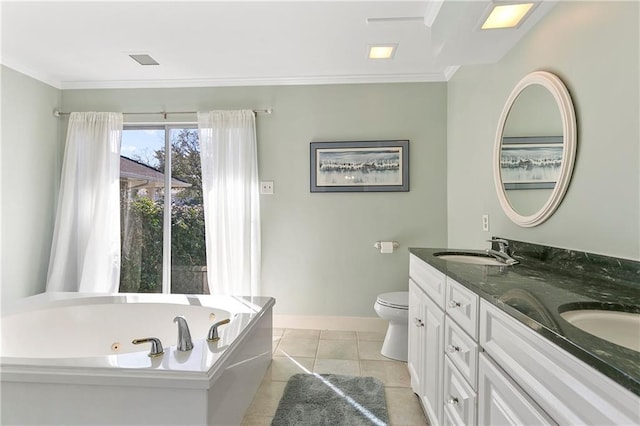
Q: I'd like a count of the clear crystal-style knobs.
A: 5